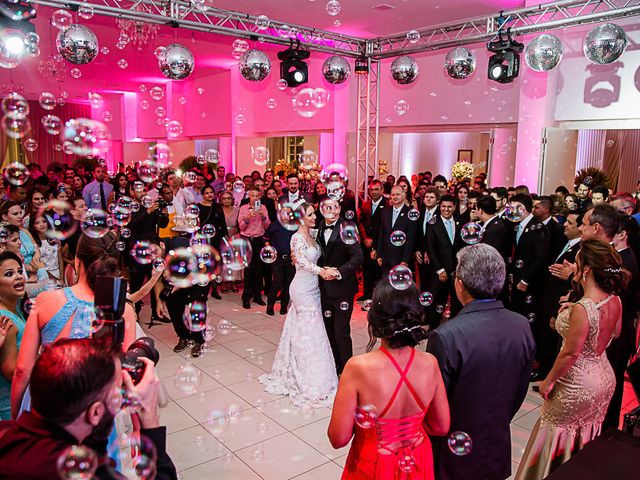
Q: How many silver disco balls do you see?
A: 8